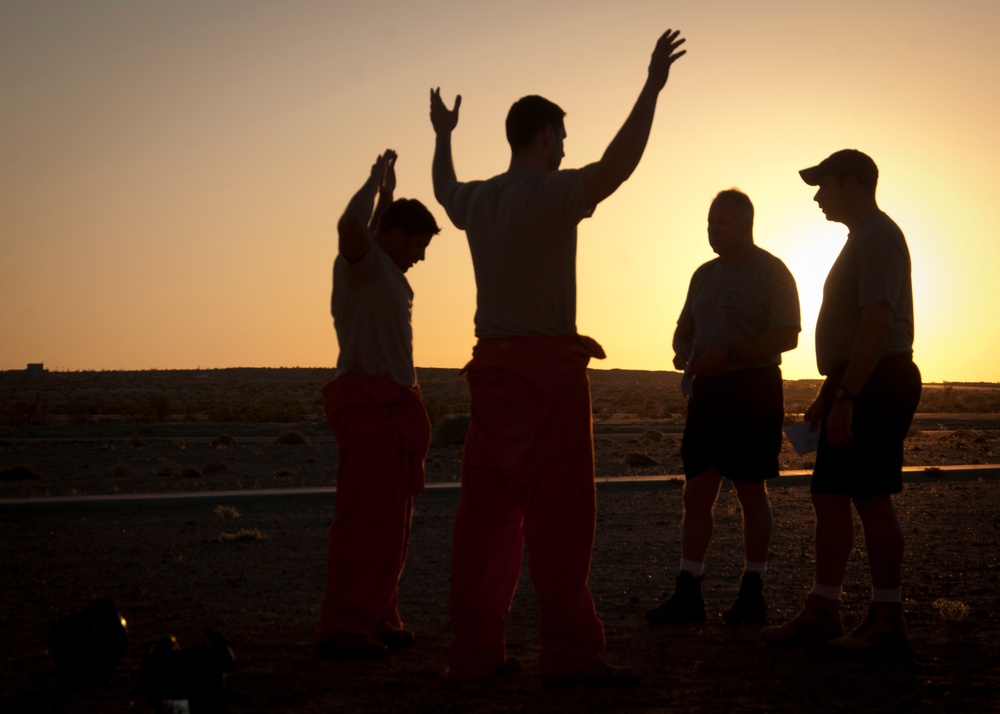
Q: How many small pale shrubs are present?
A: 3